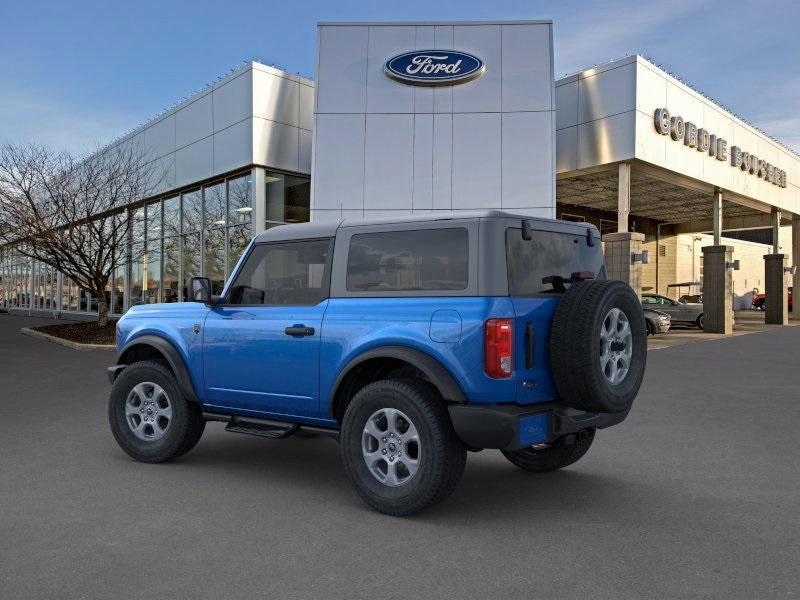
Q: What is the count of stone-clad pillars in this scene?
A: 3